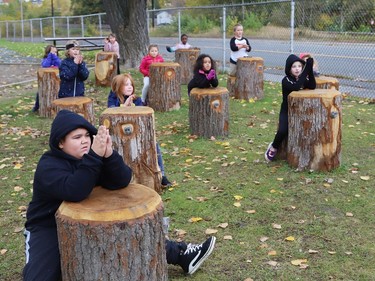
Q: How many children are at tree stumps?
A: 11